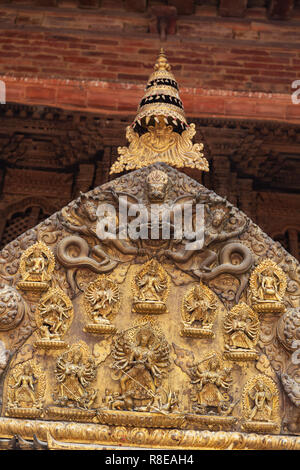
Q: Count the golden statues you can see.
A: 12